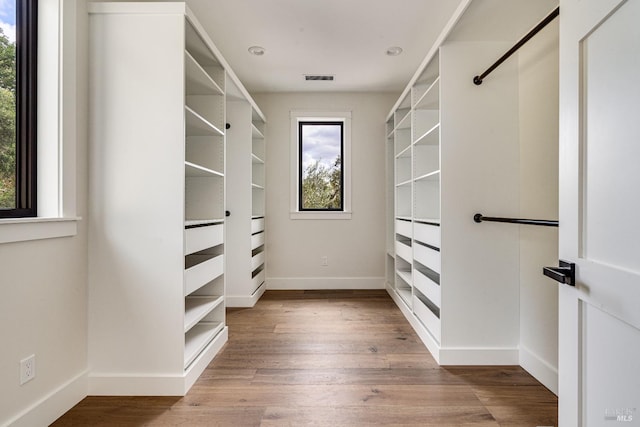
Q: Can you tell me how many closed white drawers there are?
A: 12